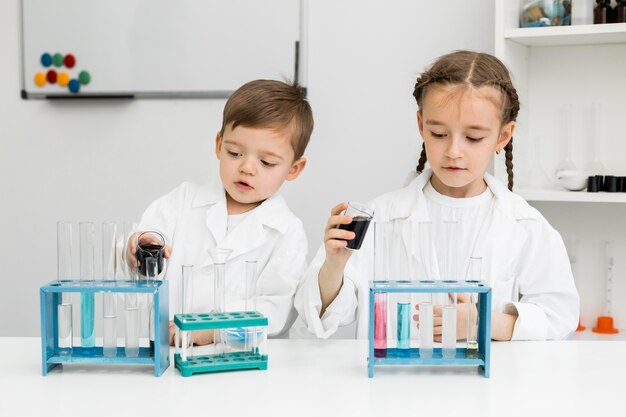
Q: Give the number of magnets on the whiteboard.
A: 8